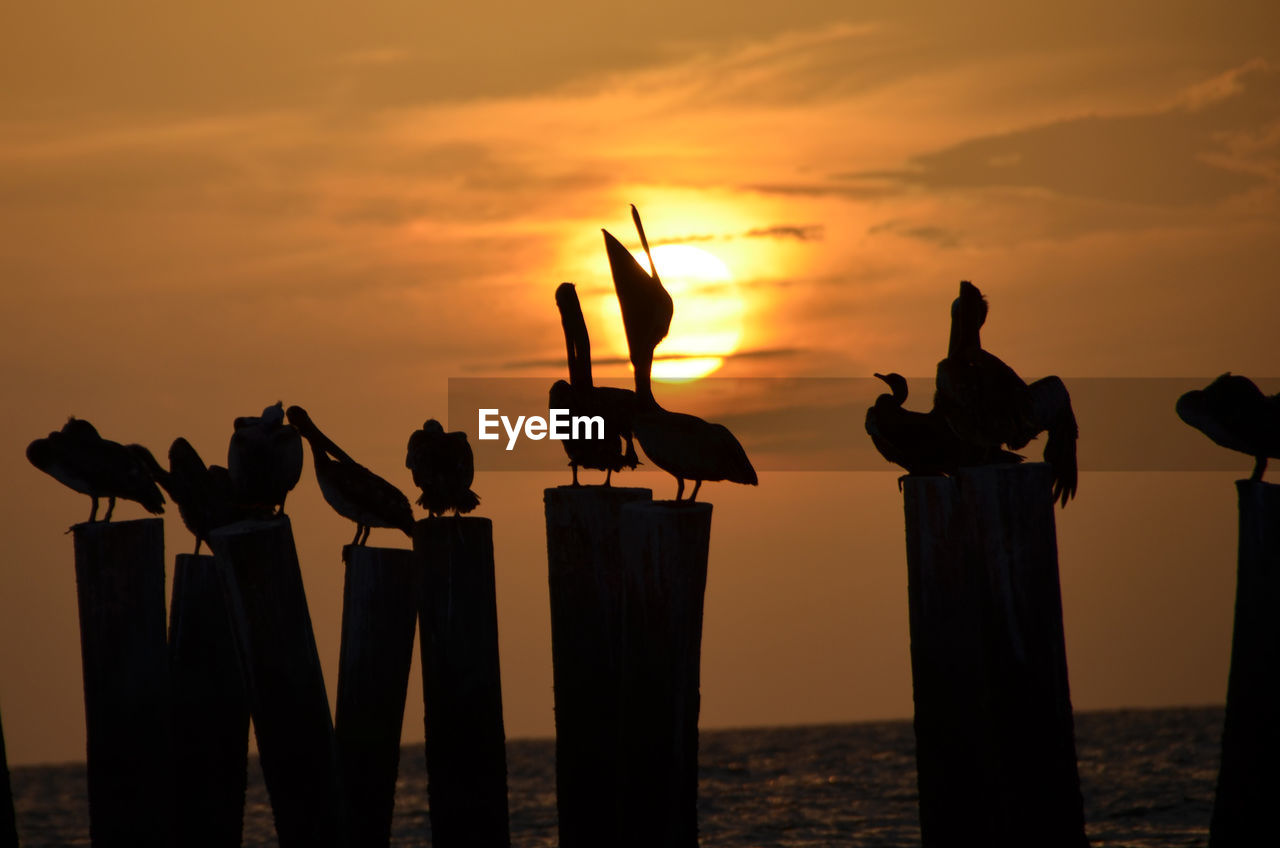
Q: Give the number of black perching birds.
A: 10